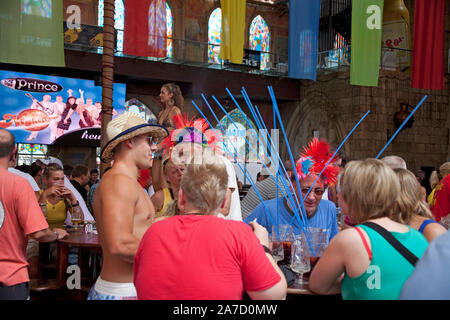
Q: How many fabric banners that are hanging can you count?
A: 6